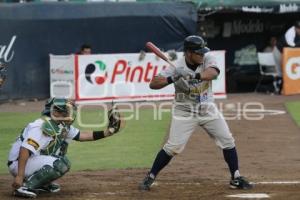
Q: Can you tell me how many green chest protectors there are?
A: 1